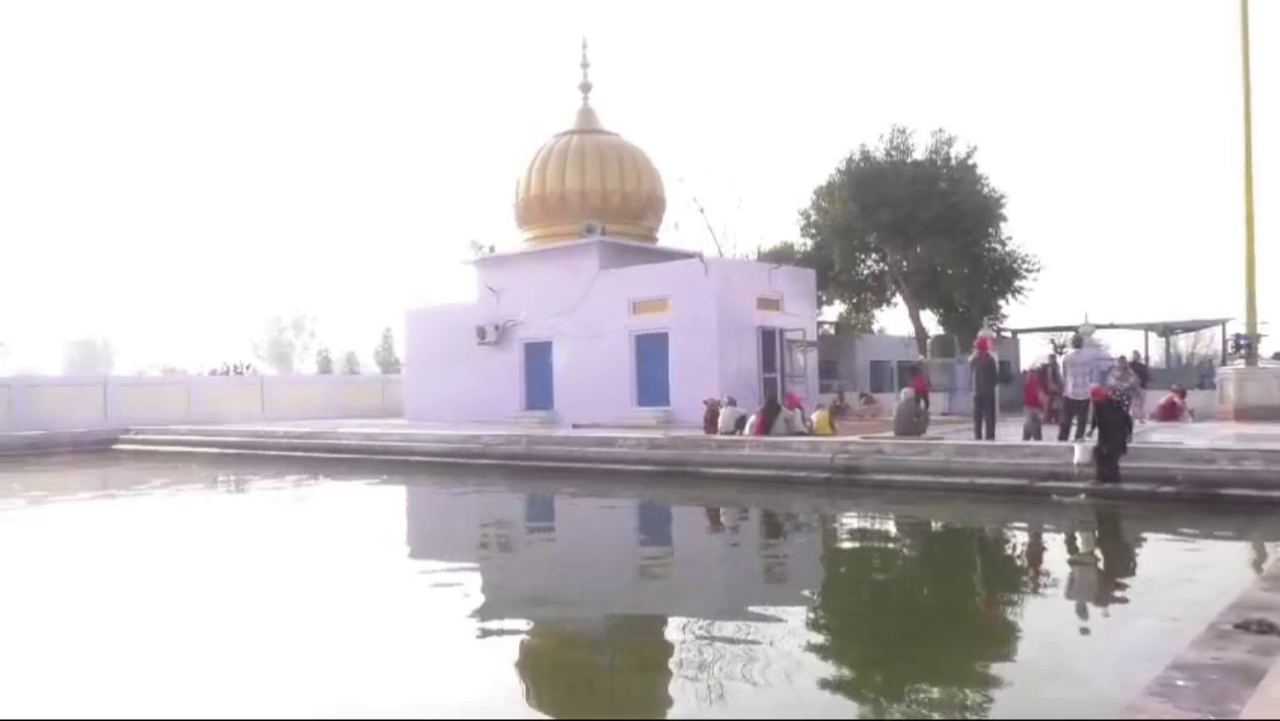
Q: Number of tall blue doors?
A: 2